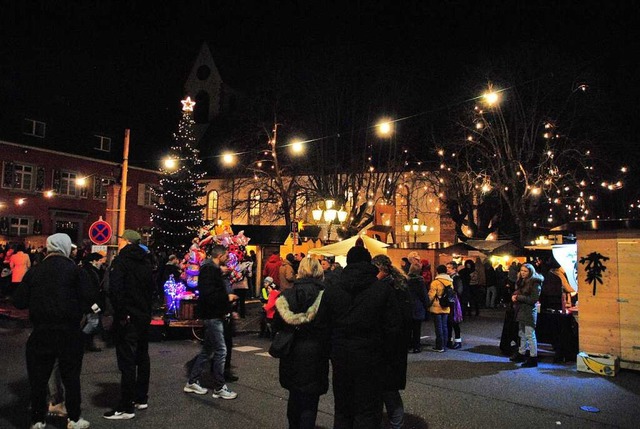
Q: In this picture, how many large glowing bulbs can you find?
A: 5